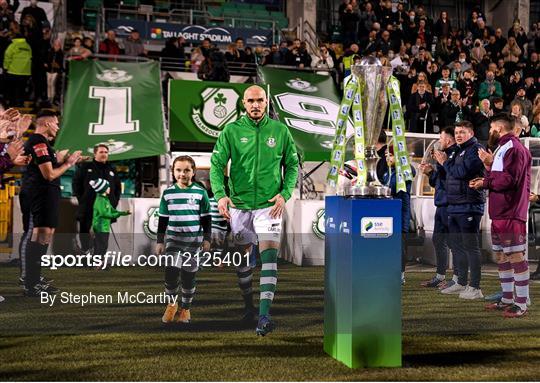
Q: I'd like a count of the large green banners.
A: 3